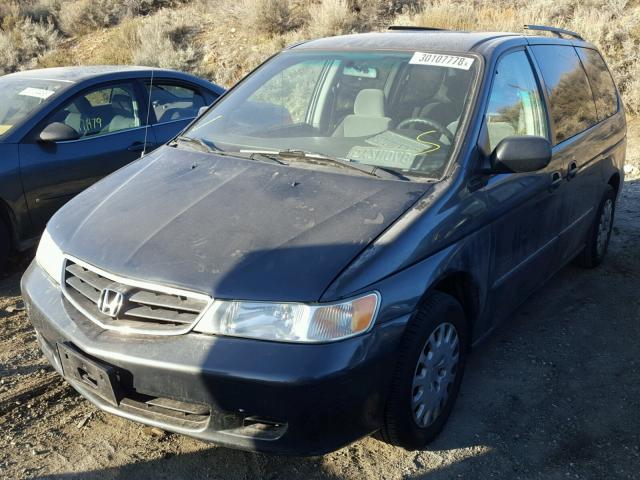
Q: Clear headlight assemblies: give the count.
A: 2